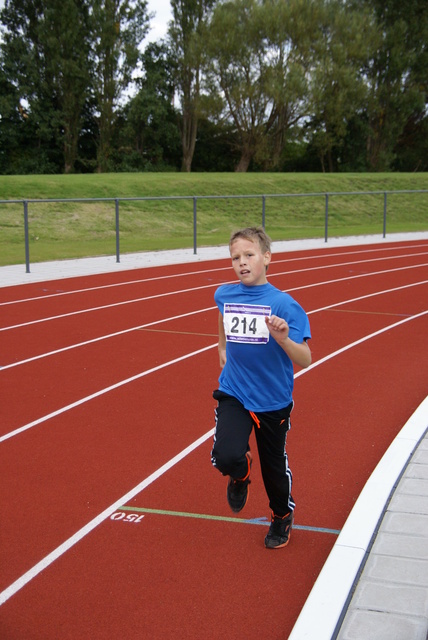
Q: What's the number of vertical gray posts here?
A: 6